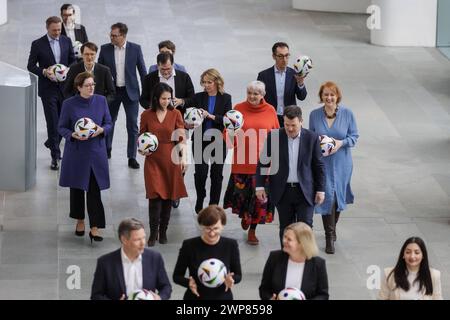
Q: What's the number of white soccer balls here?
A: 11